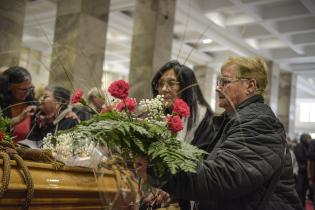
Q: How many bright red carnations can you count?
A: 5